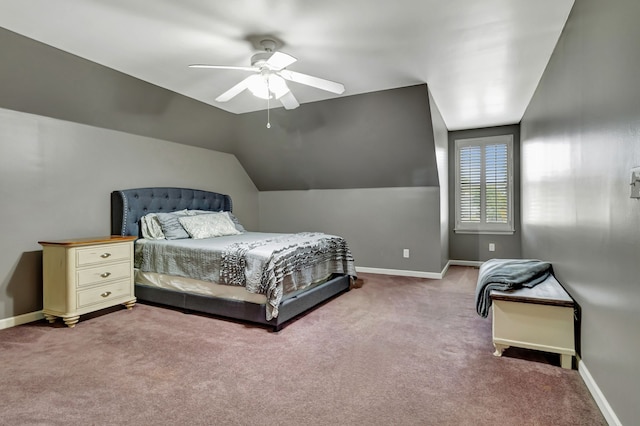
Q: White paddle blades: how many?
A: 5